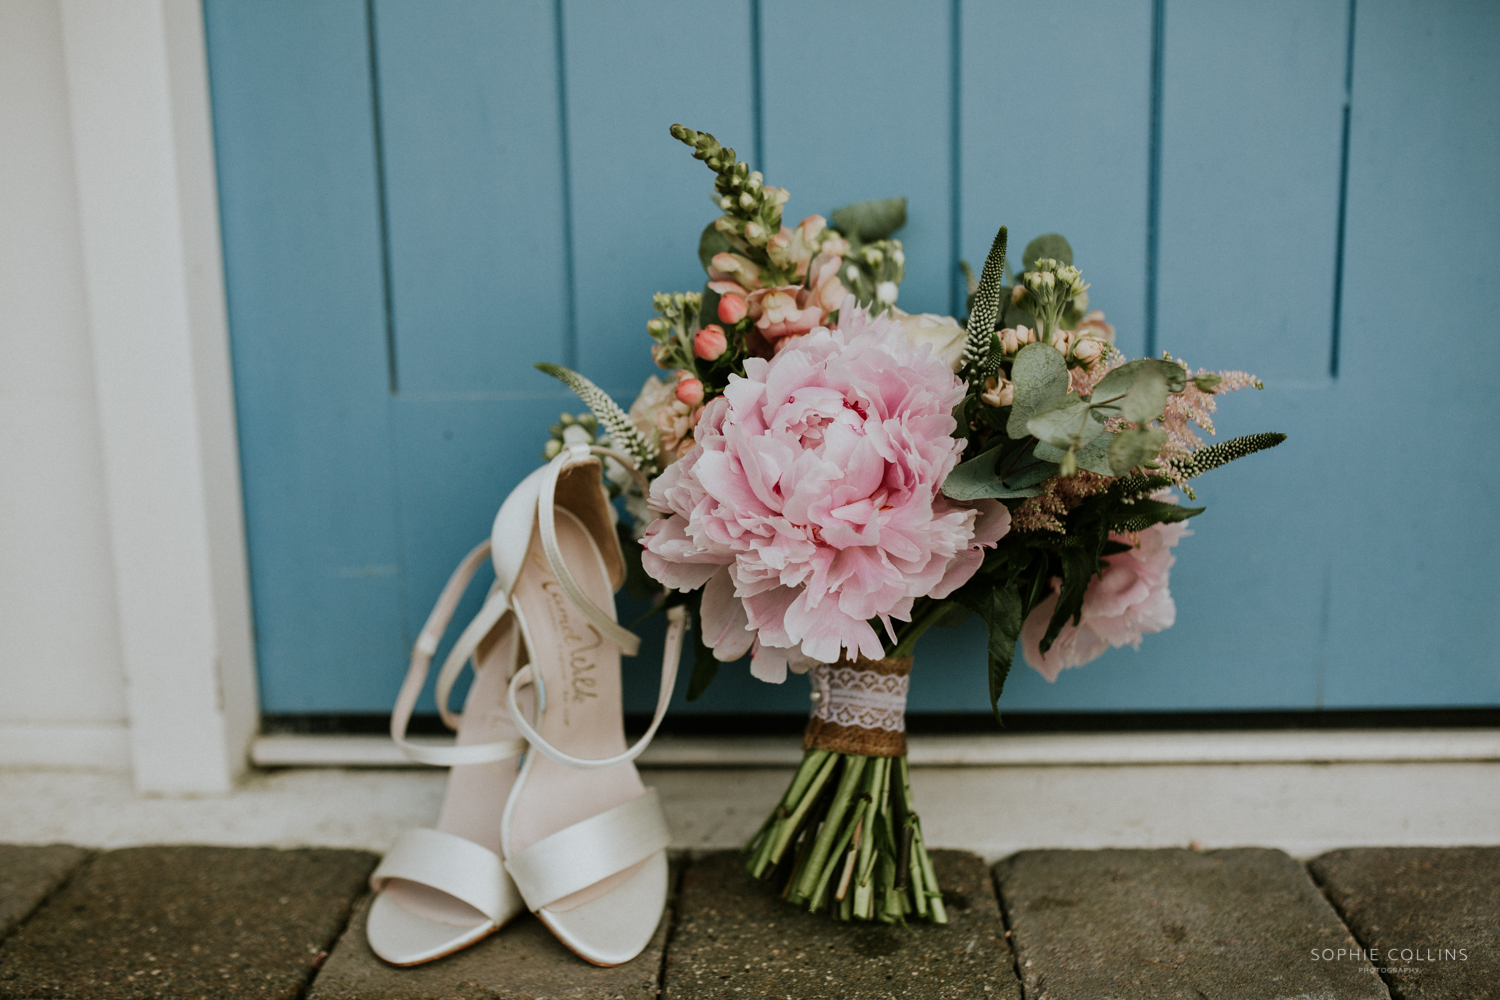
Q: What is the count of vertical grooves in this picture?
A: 6